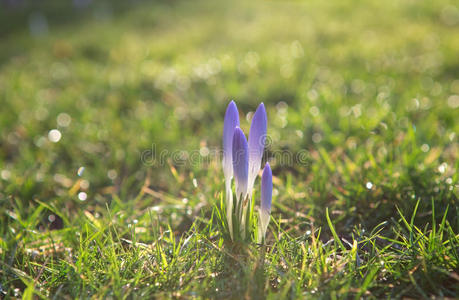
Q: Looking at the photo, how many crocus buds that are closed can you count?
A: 4